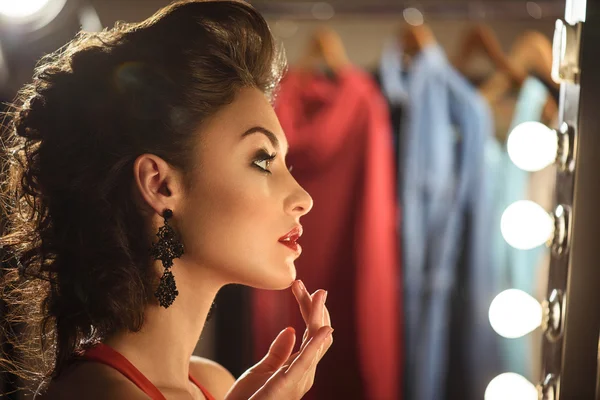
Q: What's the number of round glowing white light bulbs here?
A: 4